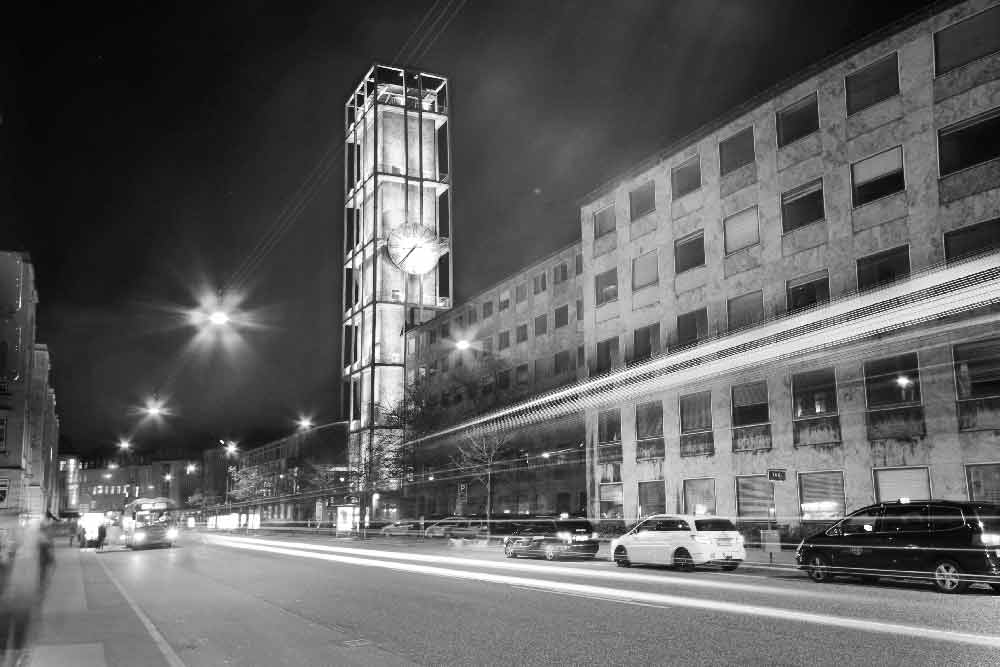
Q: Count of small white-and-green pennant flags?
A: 0